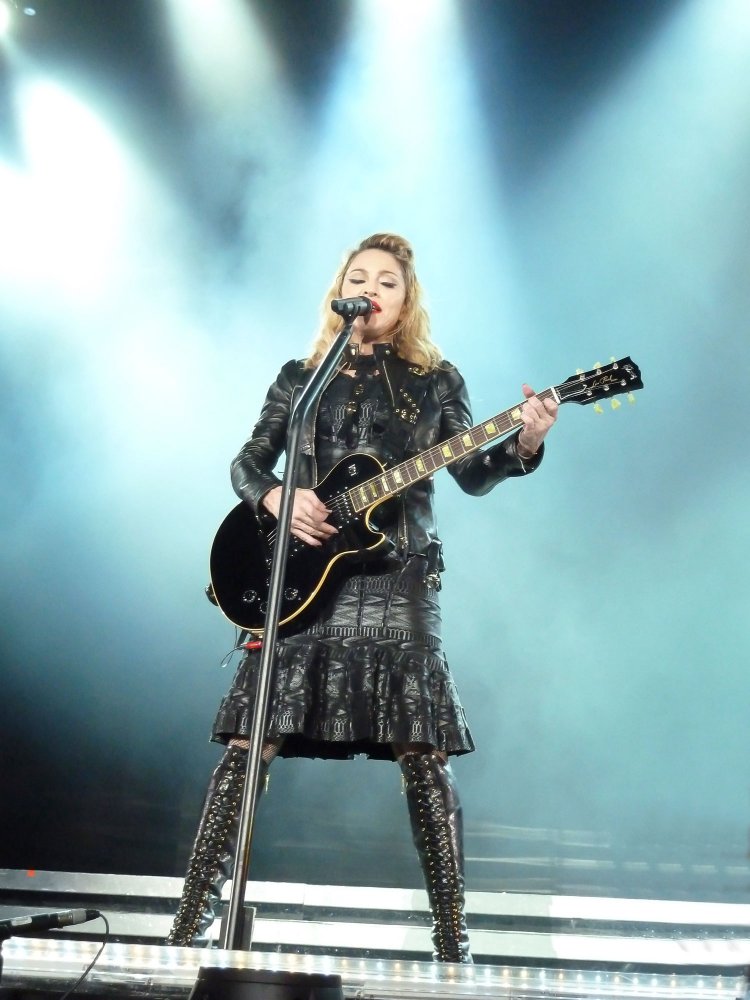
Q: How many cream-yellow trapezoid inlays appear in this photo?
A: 9